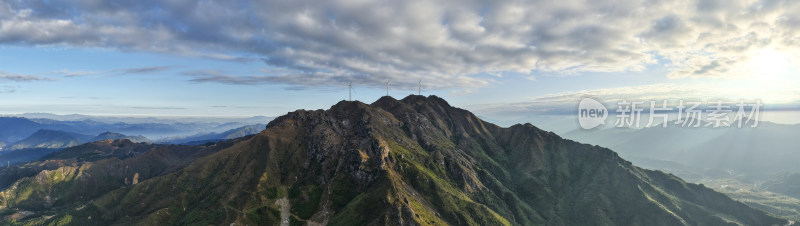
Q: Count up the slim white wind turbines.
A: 3